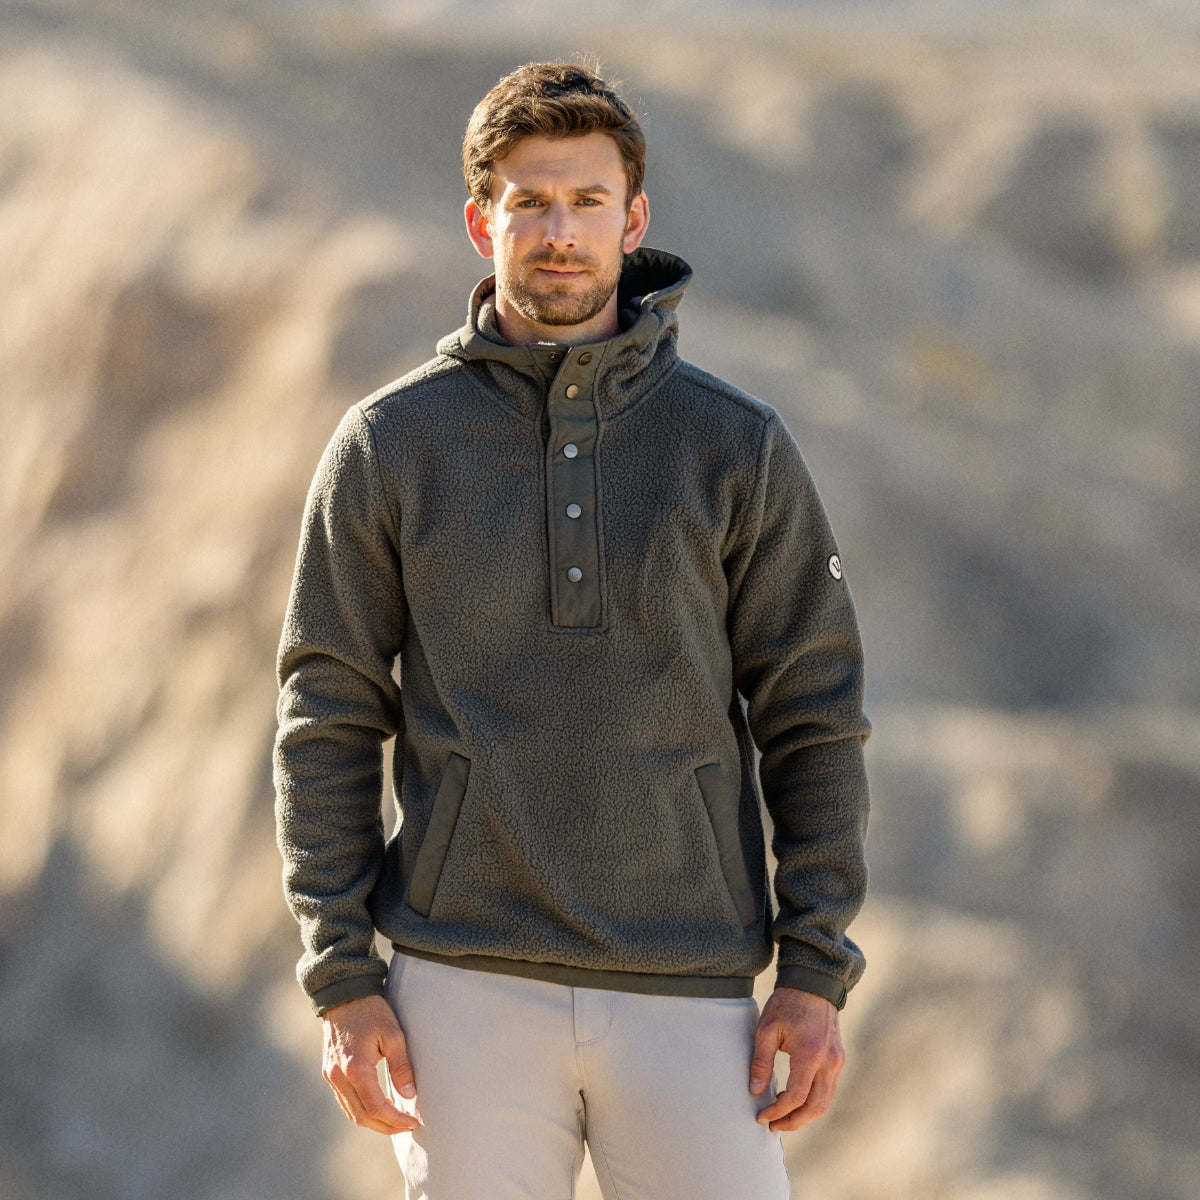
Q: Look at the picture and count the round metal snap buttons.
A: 5